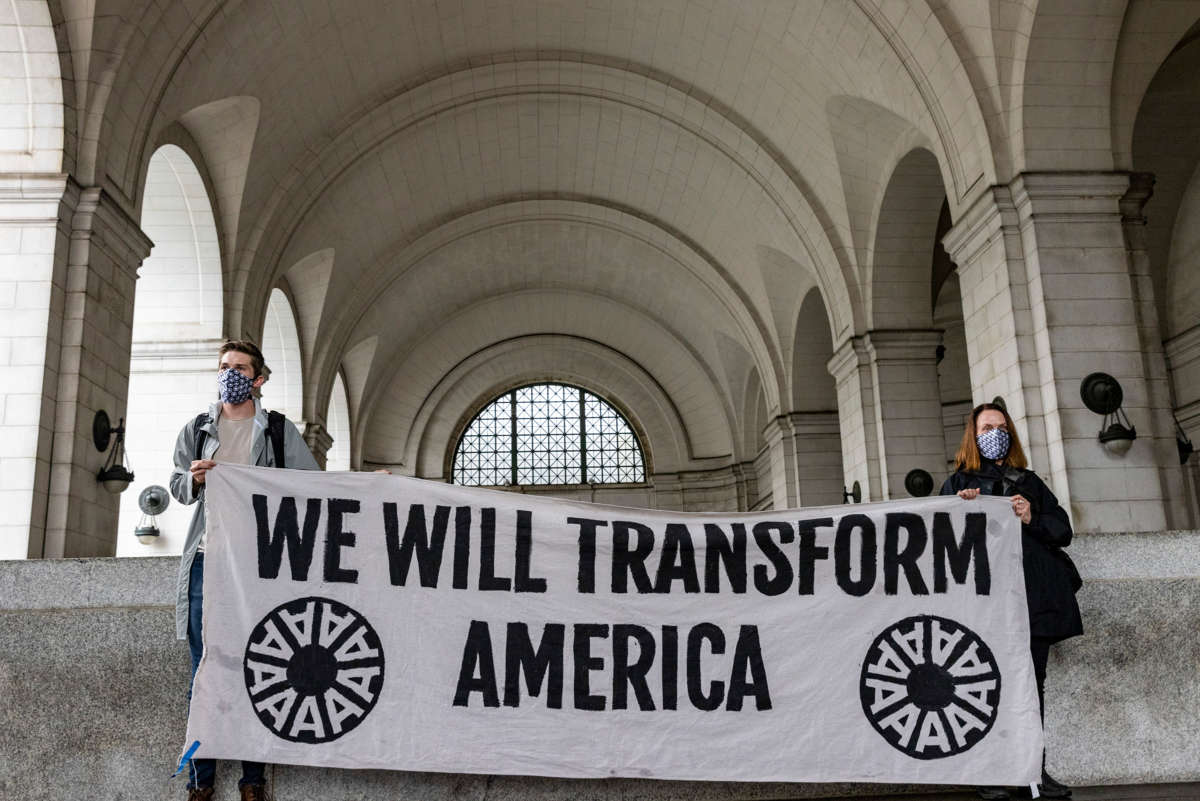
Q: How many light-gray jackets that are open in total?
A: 1